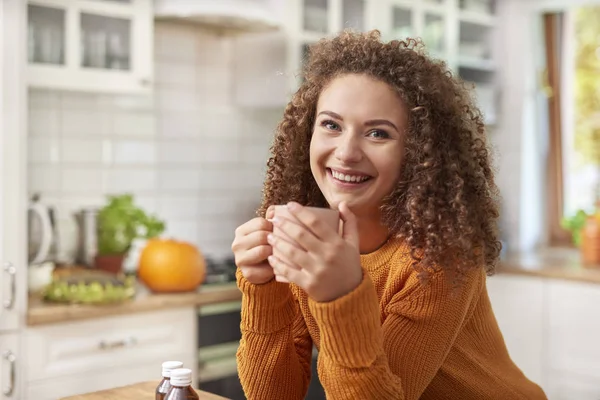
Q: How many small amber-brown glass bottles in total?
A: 2